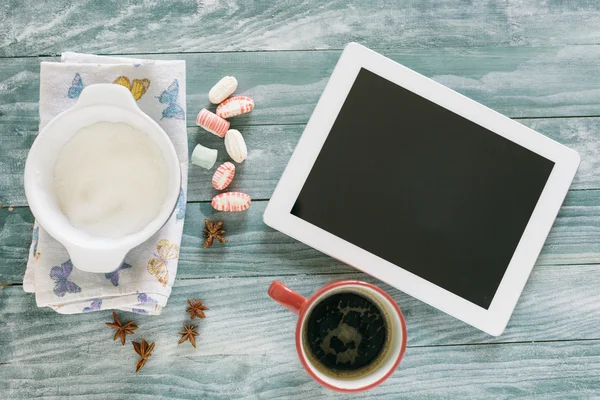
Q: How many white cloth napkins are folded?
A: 1